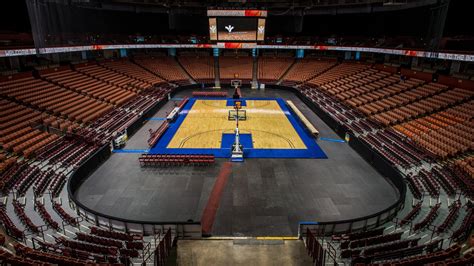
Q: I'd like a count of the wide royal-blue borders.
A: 1